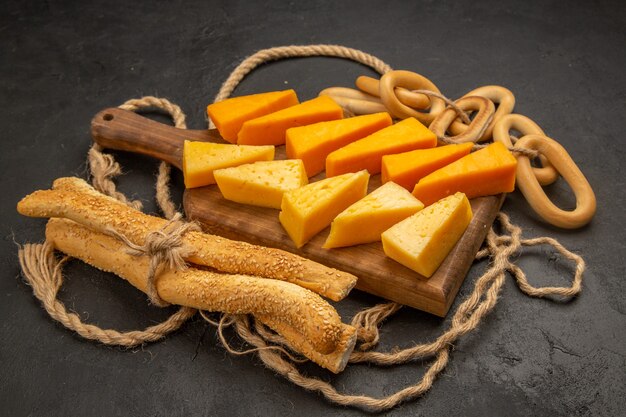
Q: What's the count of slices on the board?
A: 11